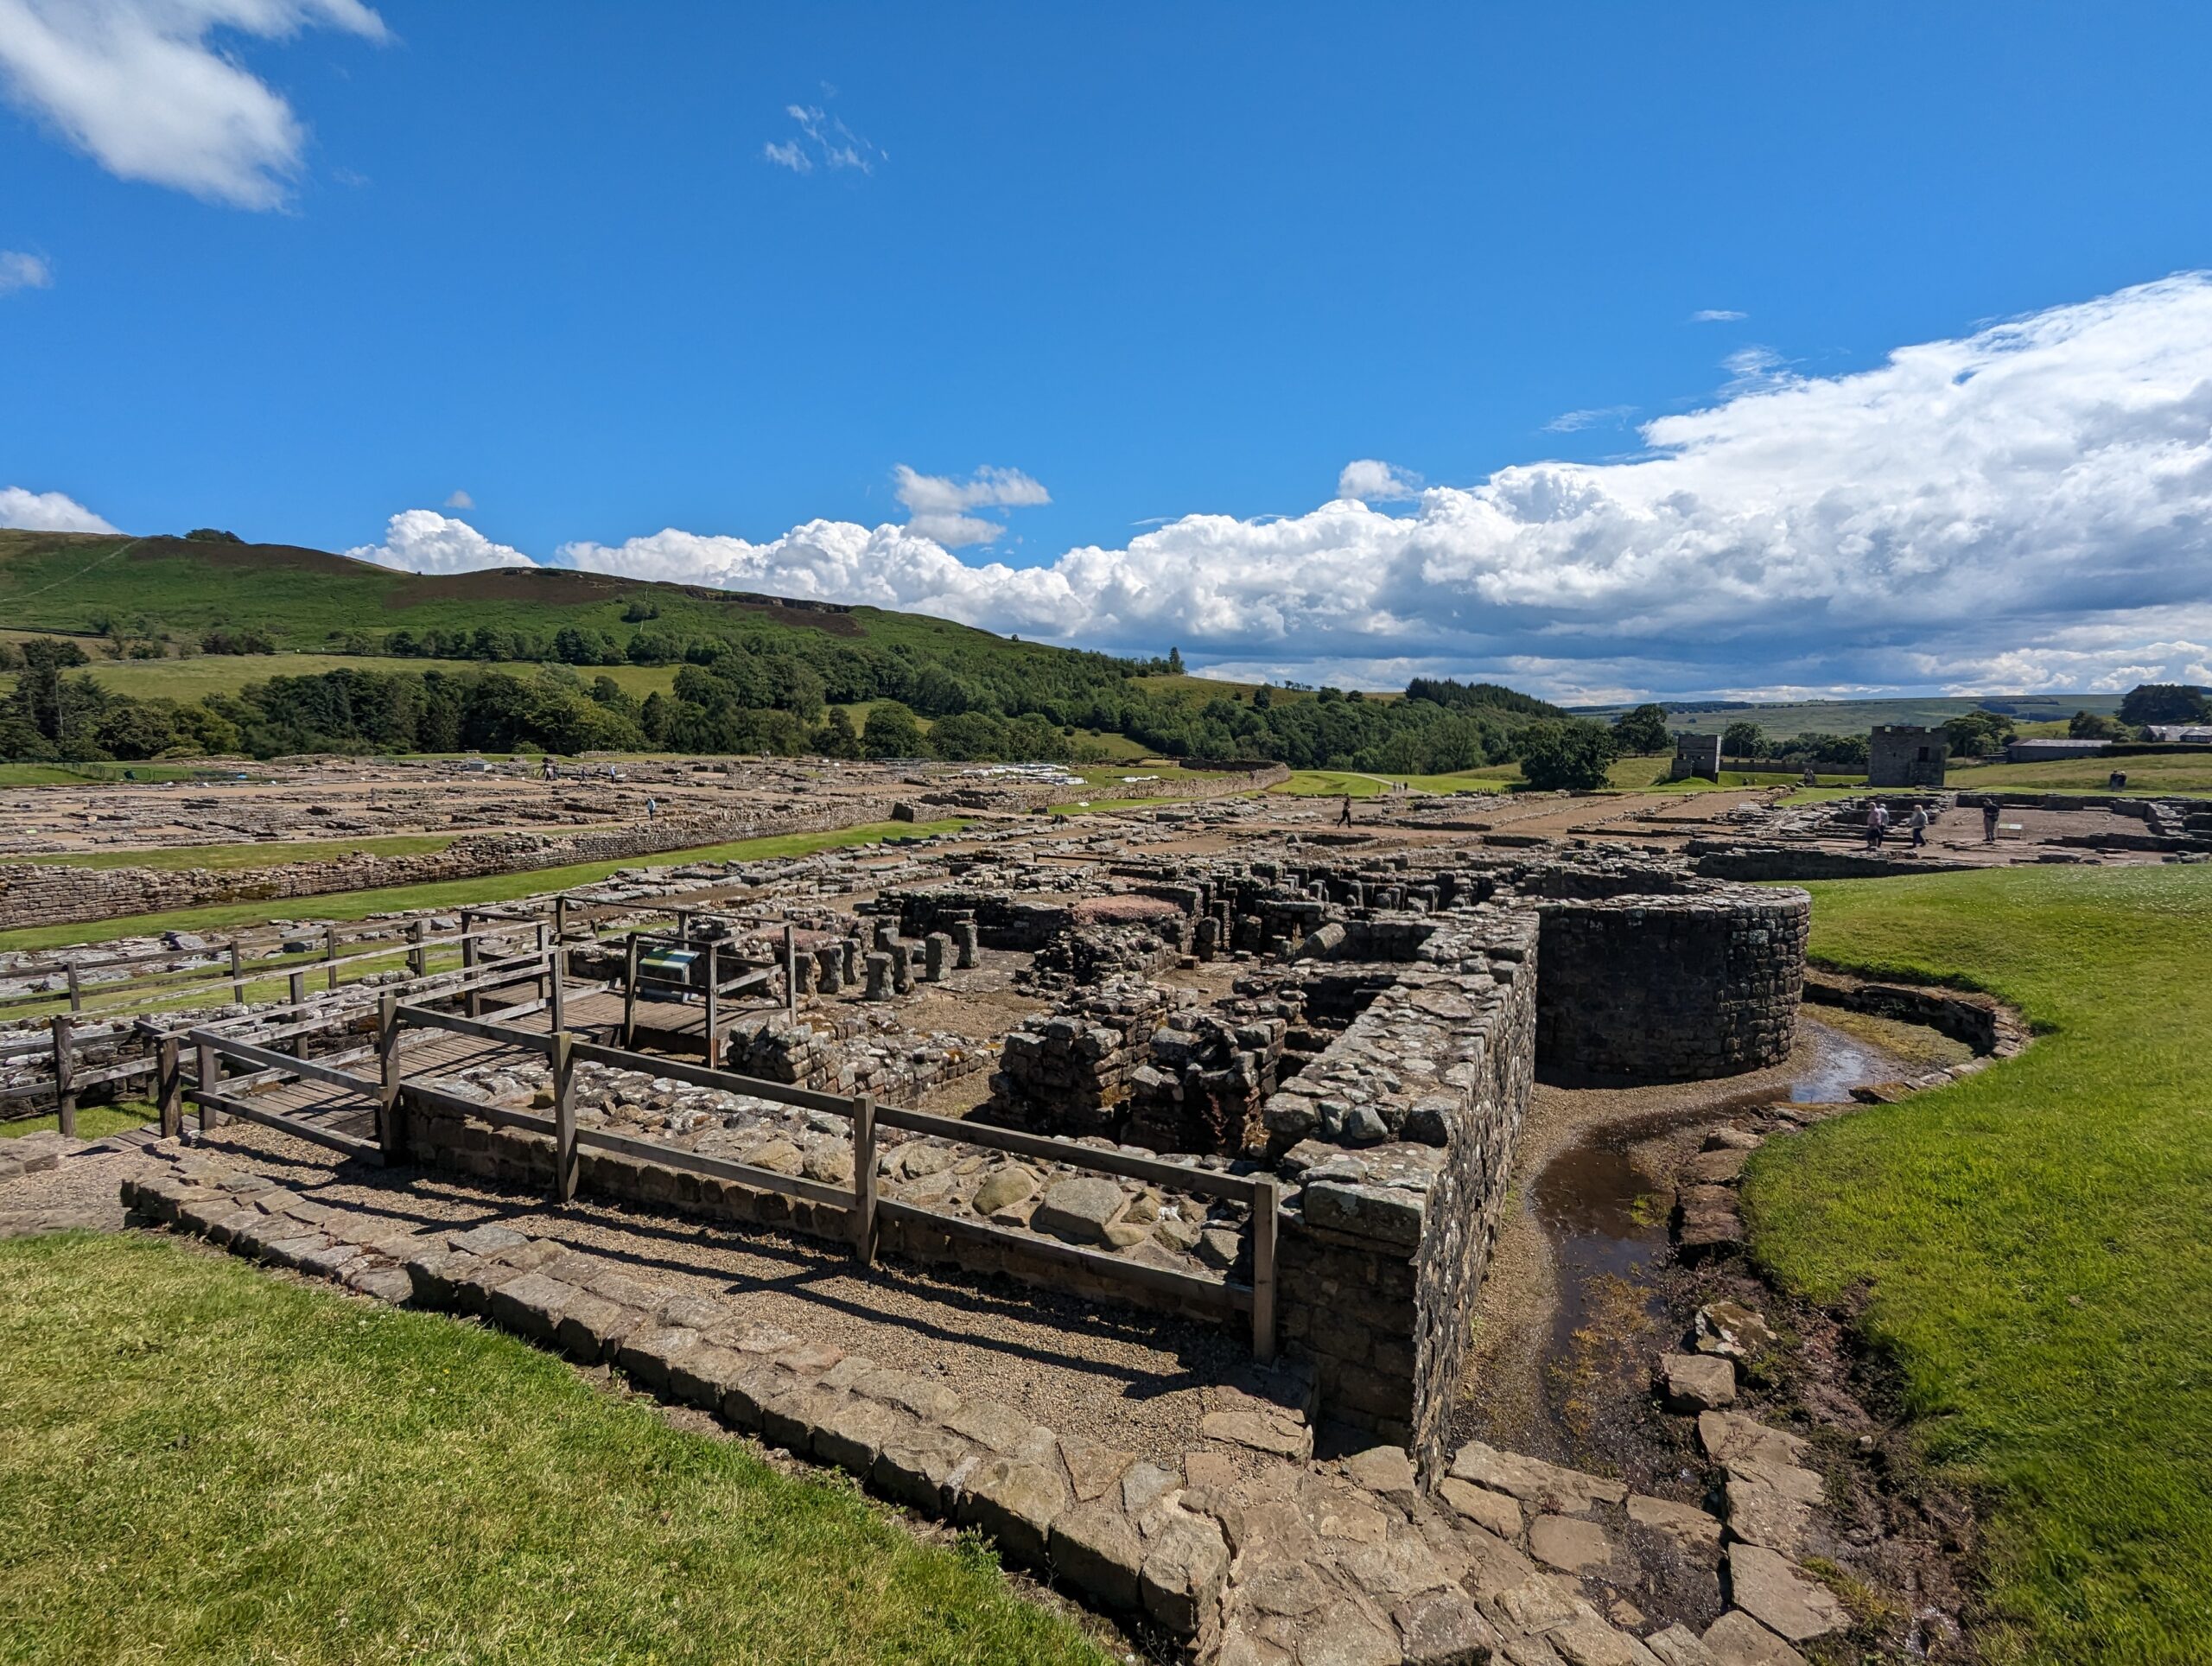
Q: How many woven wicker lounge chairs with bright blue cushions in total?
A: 0